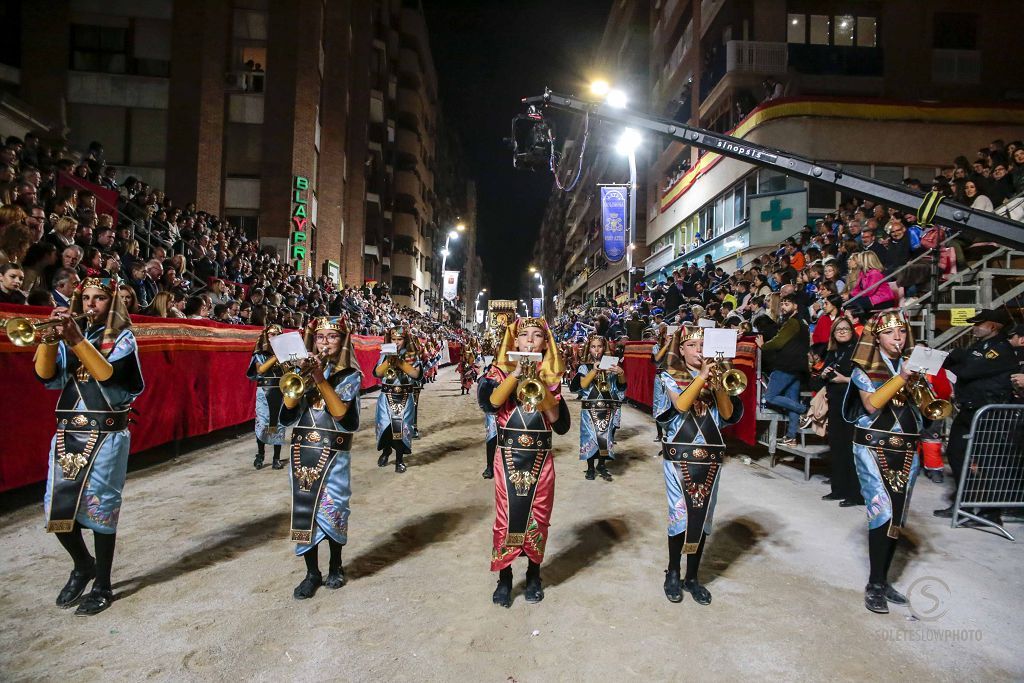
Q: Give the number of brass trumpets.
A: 7